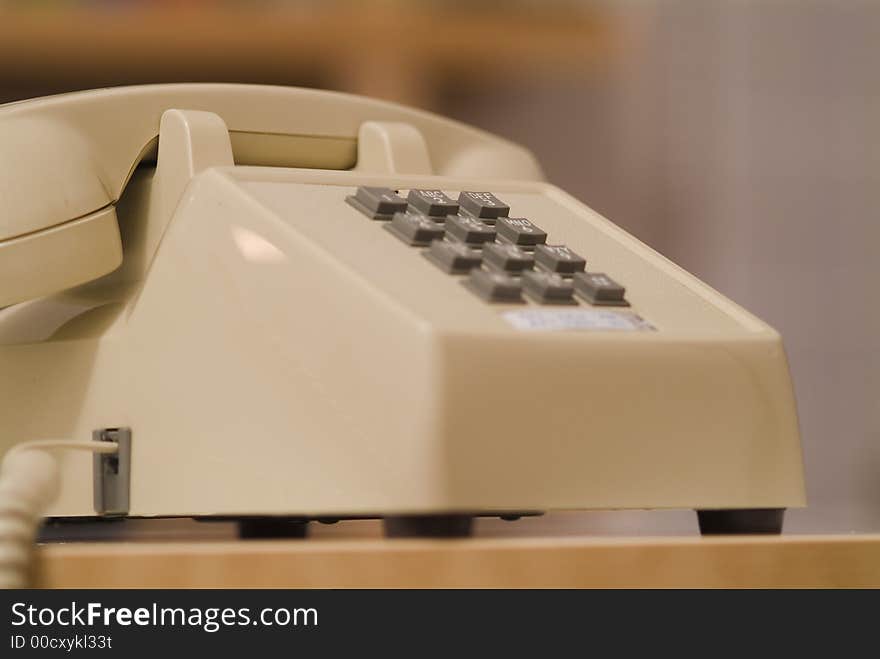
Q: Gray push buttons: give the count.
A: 12